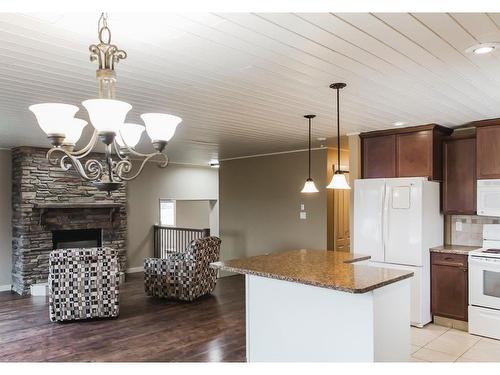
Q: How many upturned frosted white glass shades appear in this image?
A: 5